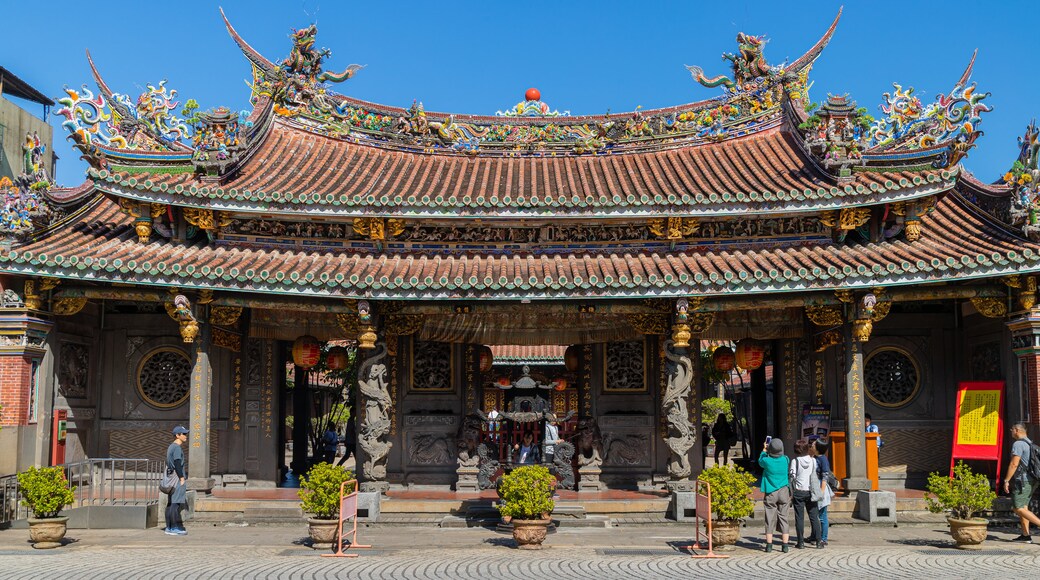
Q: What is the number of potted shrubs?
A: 5